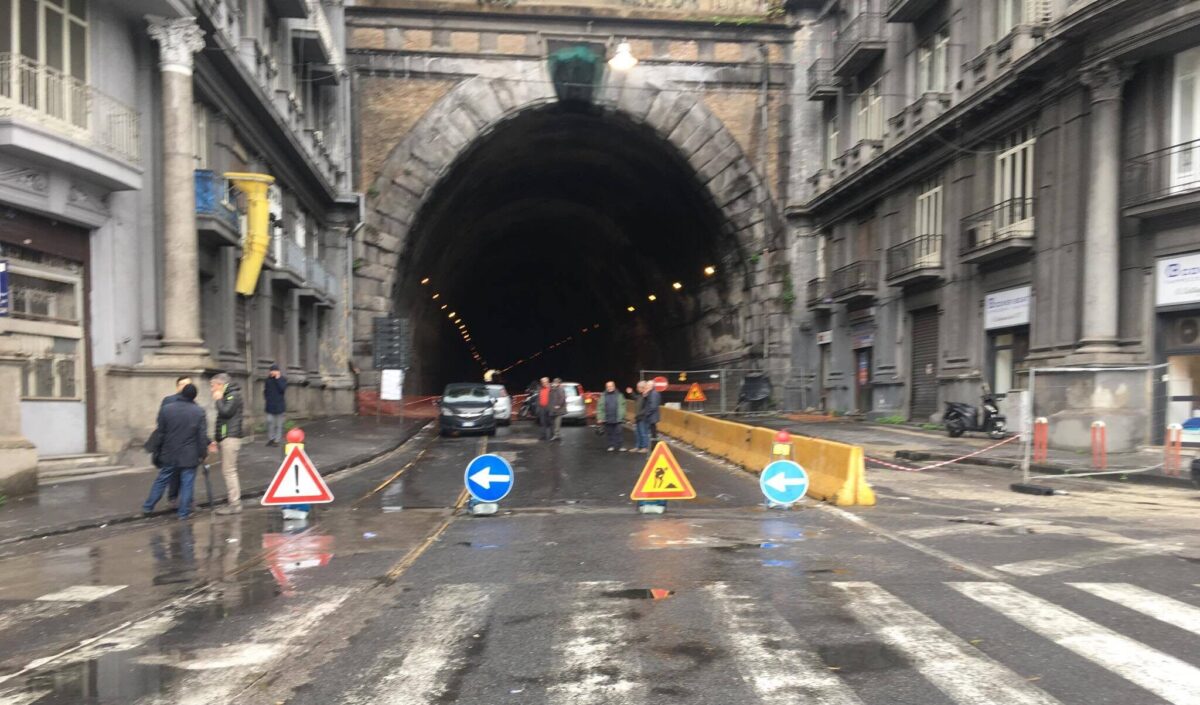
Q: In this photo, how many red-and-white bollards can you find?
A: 3